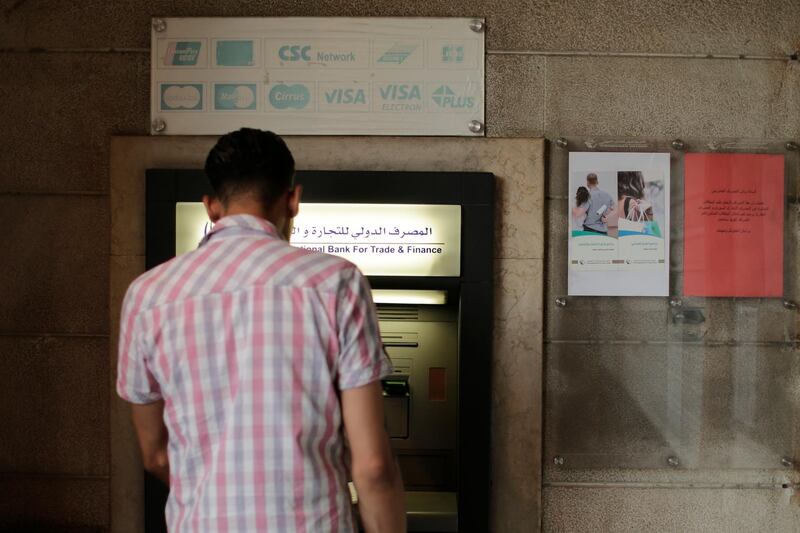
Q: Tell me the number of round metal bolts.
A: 13